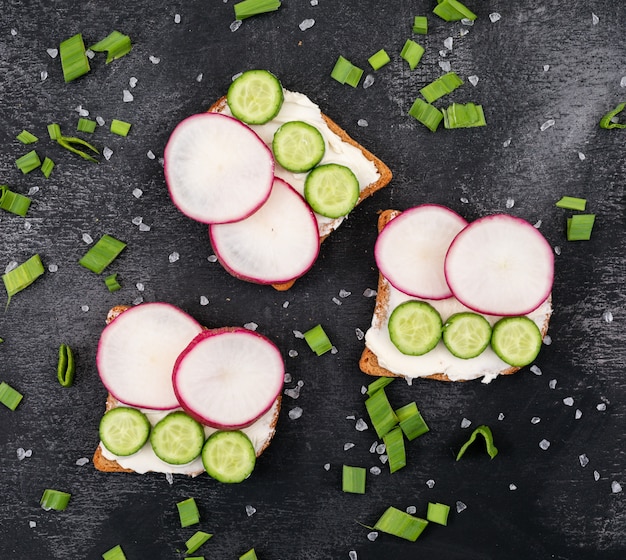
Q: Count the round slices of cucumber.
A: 9